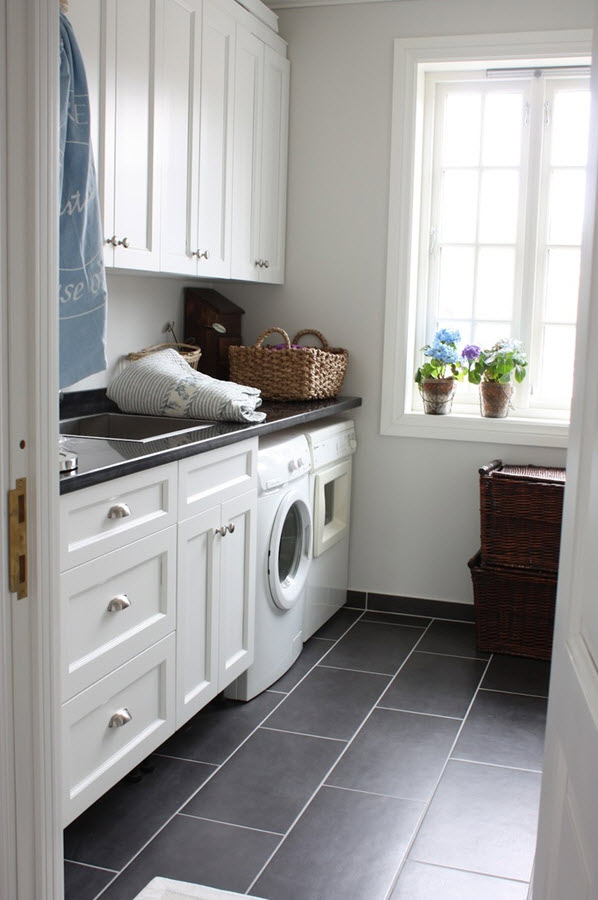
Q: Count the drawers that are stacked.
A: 3